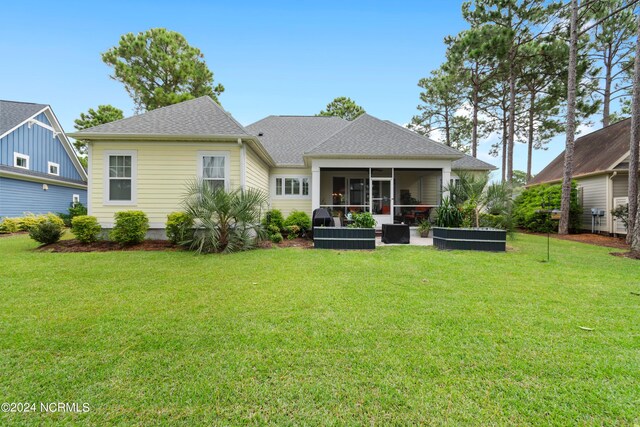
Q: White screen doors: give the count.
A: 1